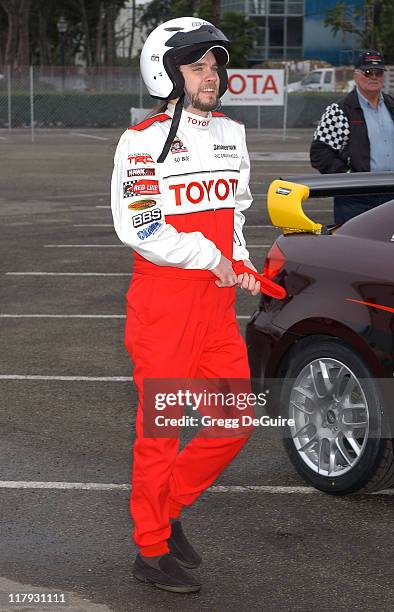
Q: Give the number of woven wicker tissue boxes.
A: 0